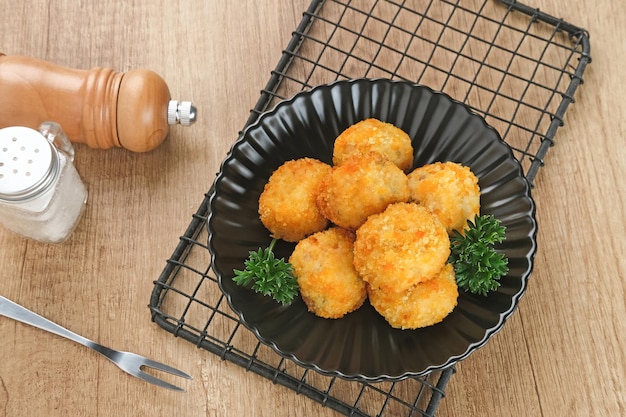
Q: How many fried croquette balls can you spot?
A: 7